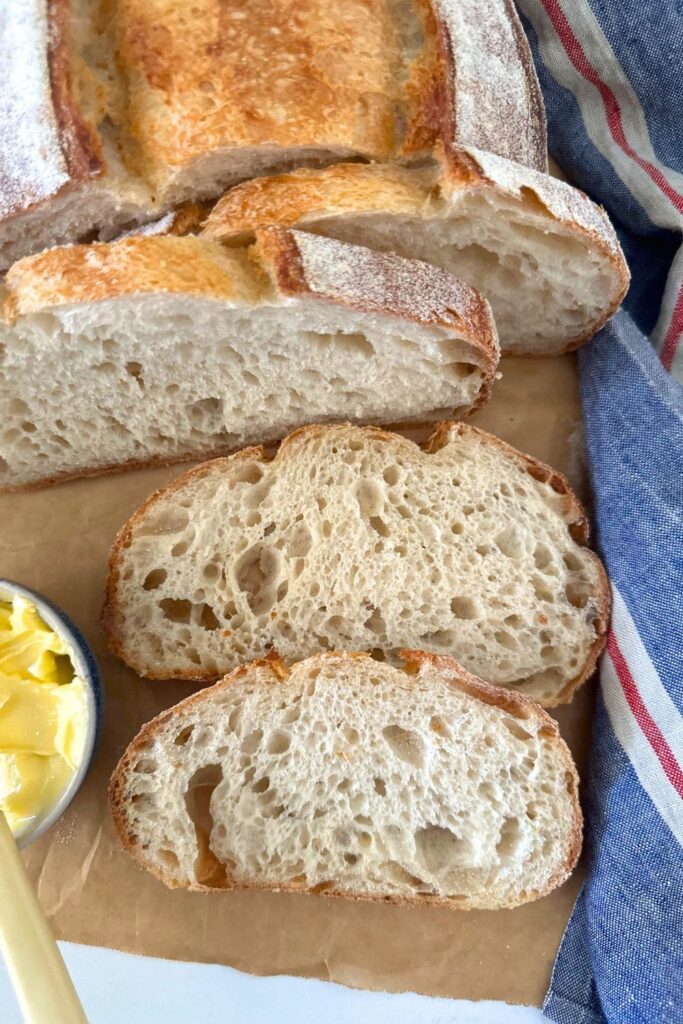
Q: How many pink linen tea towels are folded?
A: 0